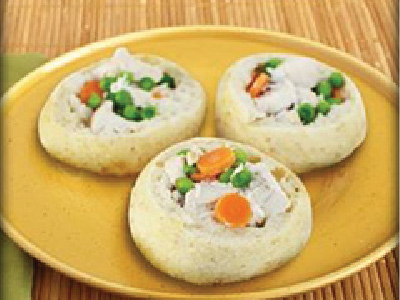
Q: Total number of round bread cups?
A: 3